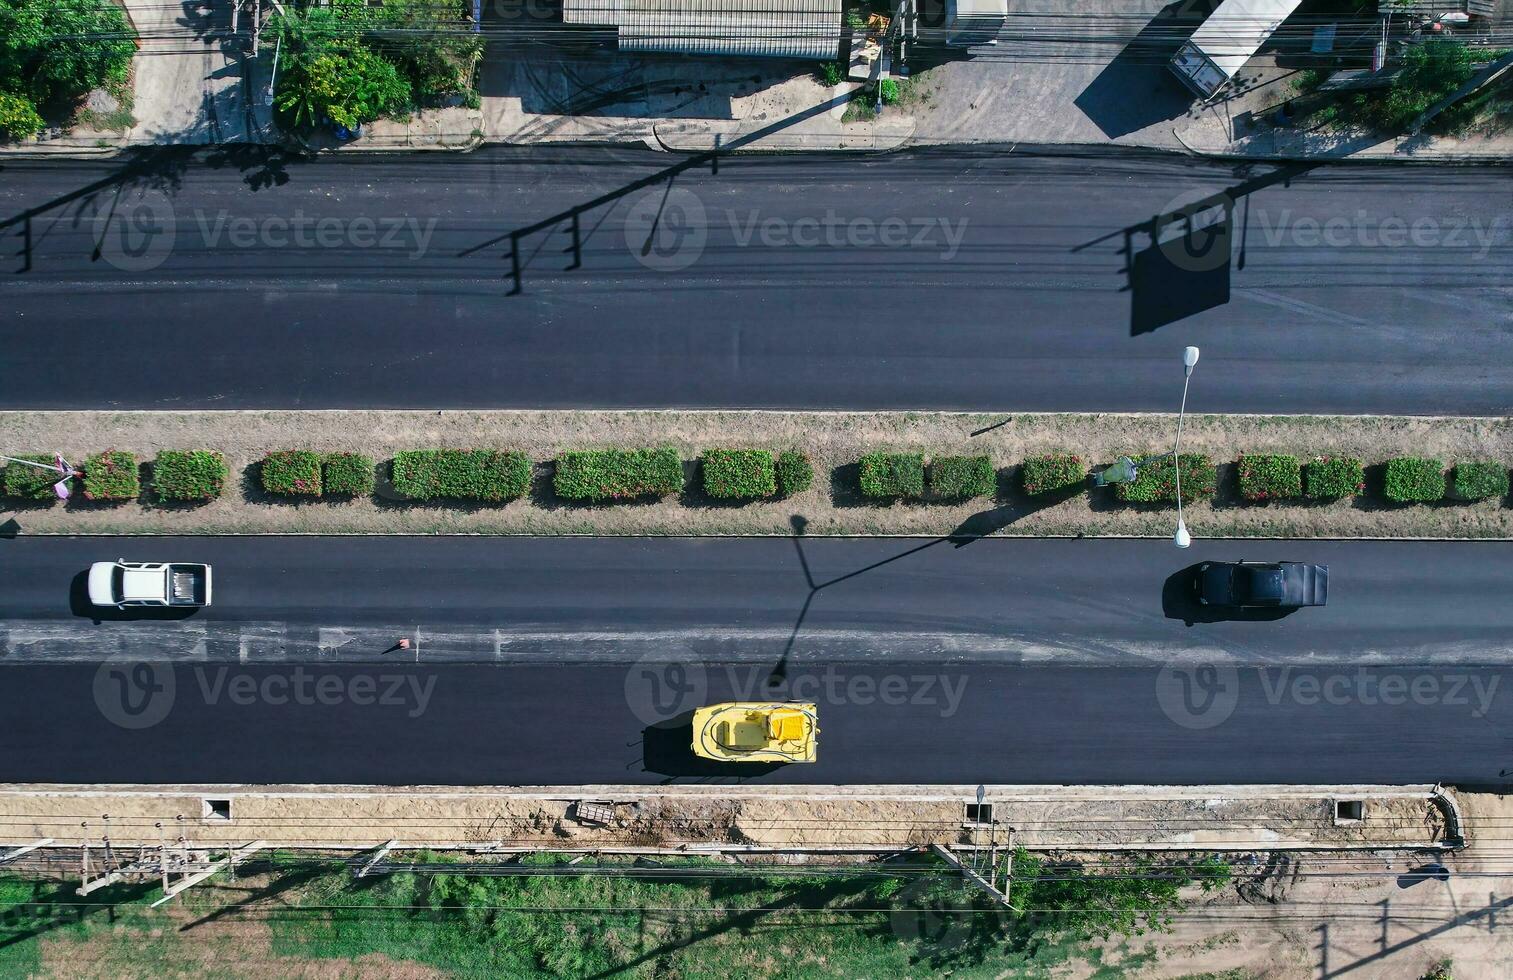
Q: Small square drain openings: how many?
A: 3